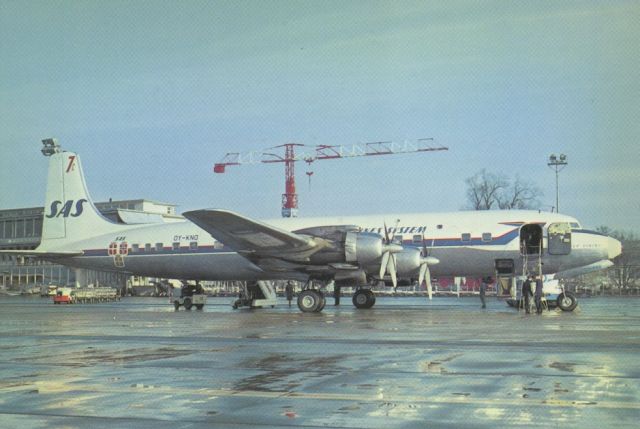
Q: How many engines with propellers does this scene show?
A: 2